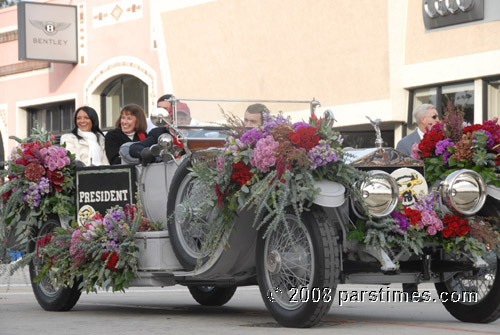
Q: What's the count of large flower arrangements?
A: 5